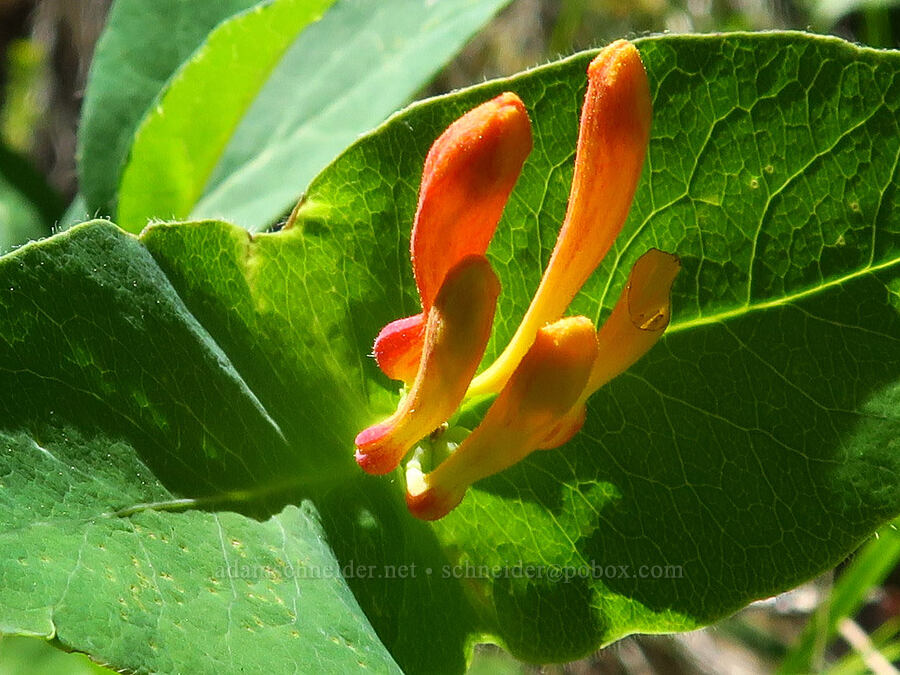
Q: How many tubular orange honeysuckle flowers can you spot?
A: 5